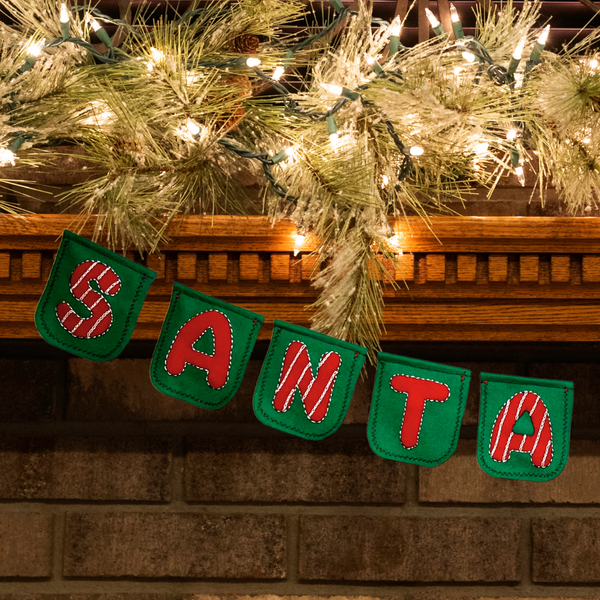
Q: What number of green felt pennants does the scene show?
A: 5